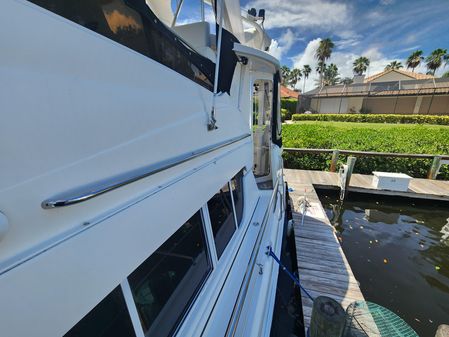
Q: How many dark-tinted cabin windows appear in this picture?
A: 4